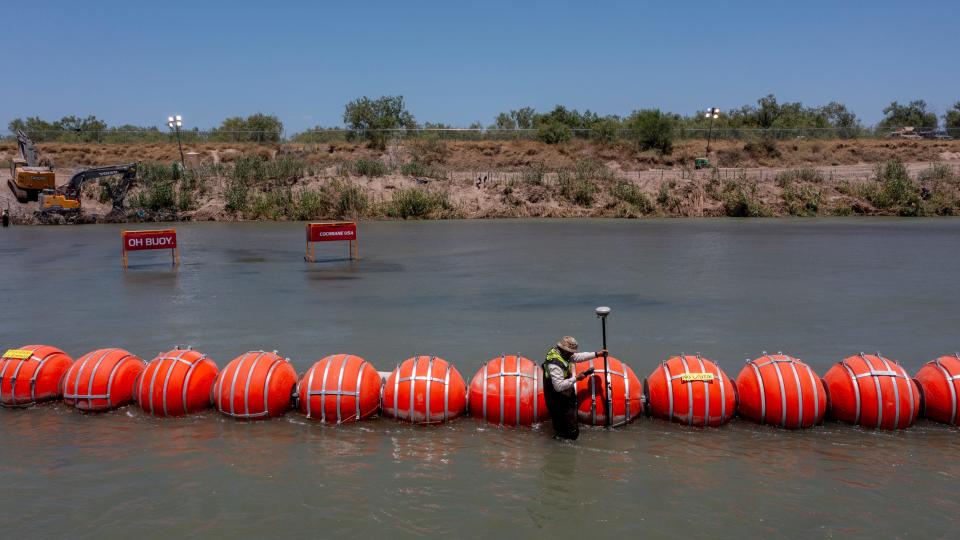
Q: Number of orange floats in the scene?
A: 12